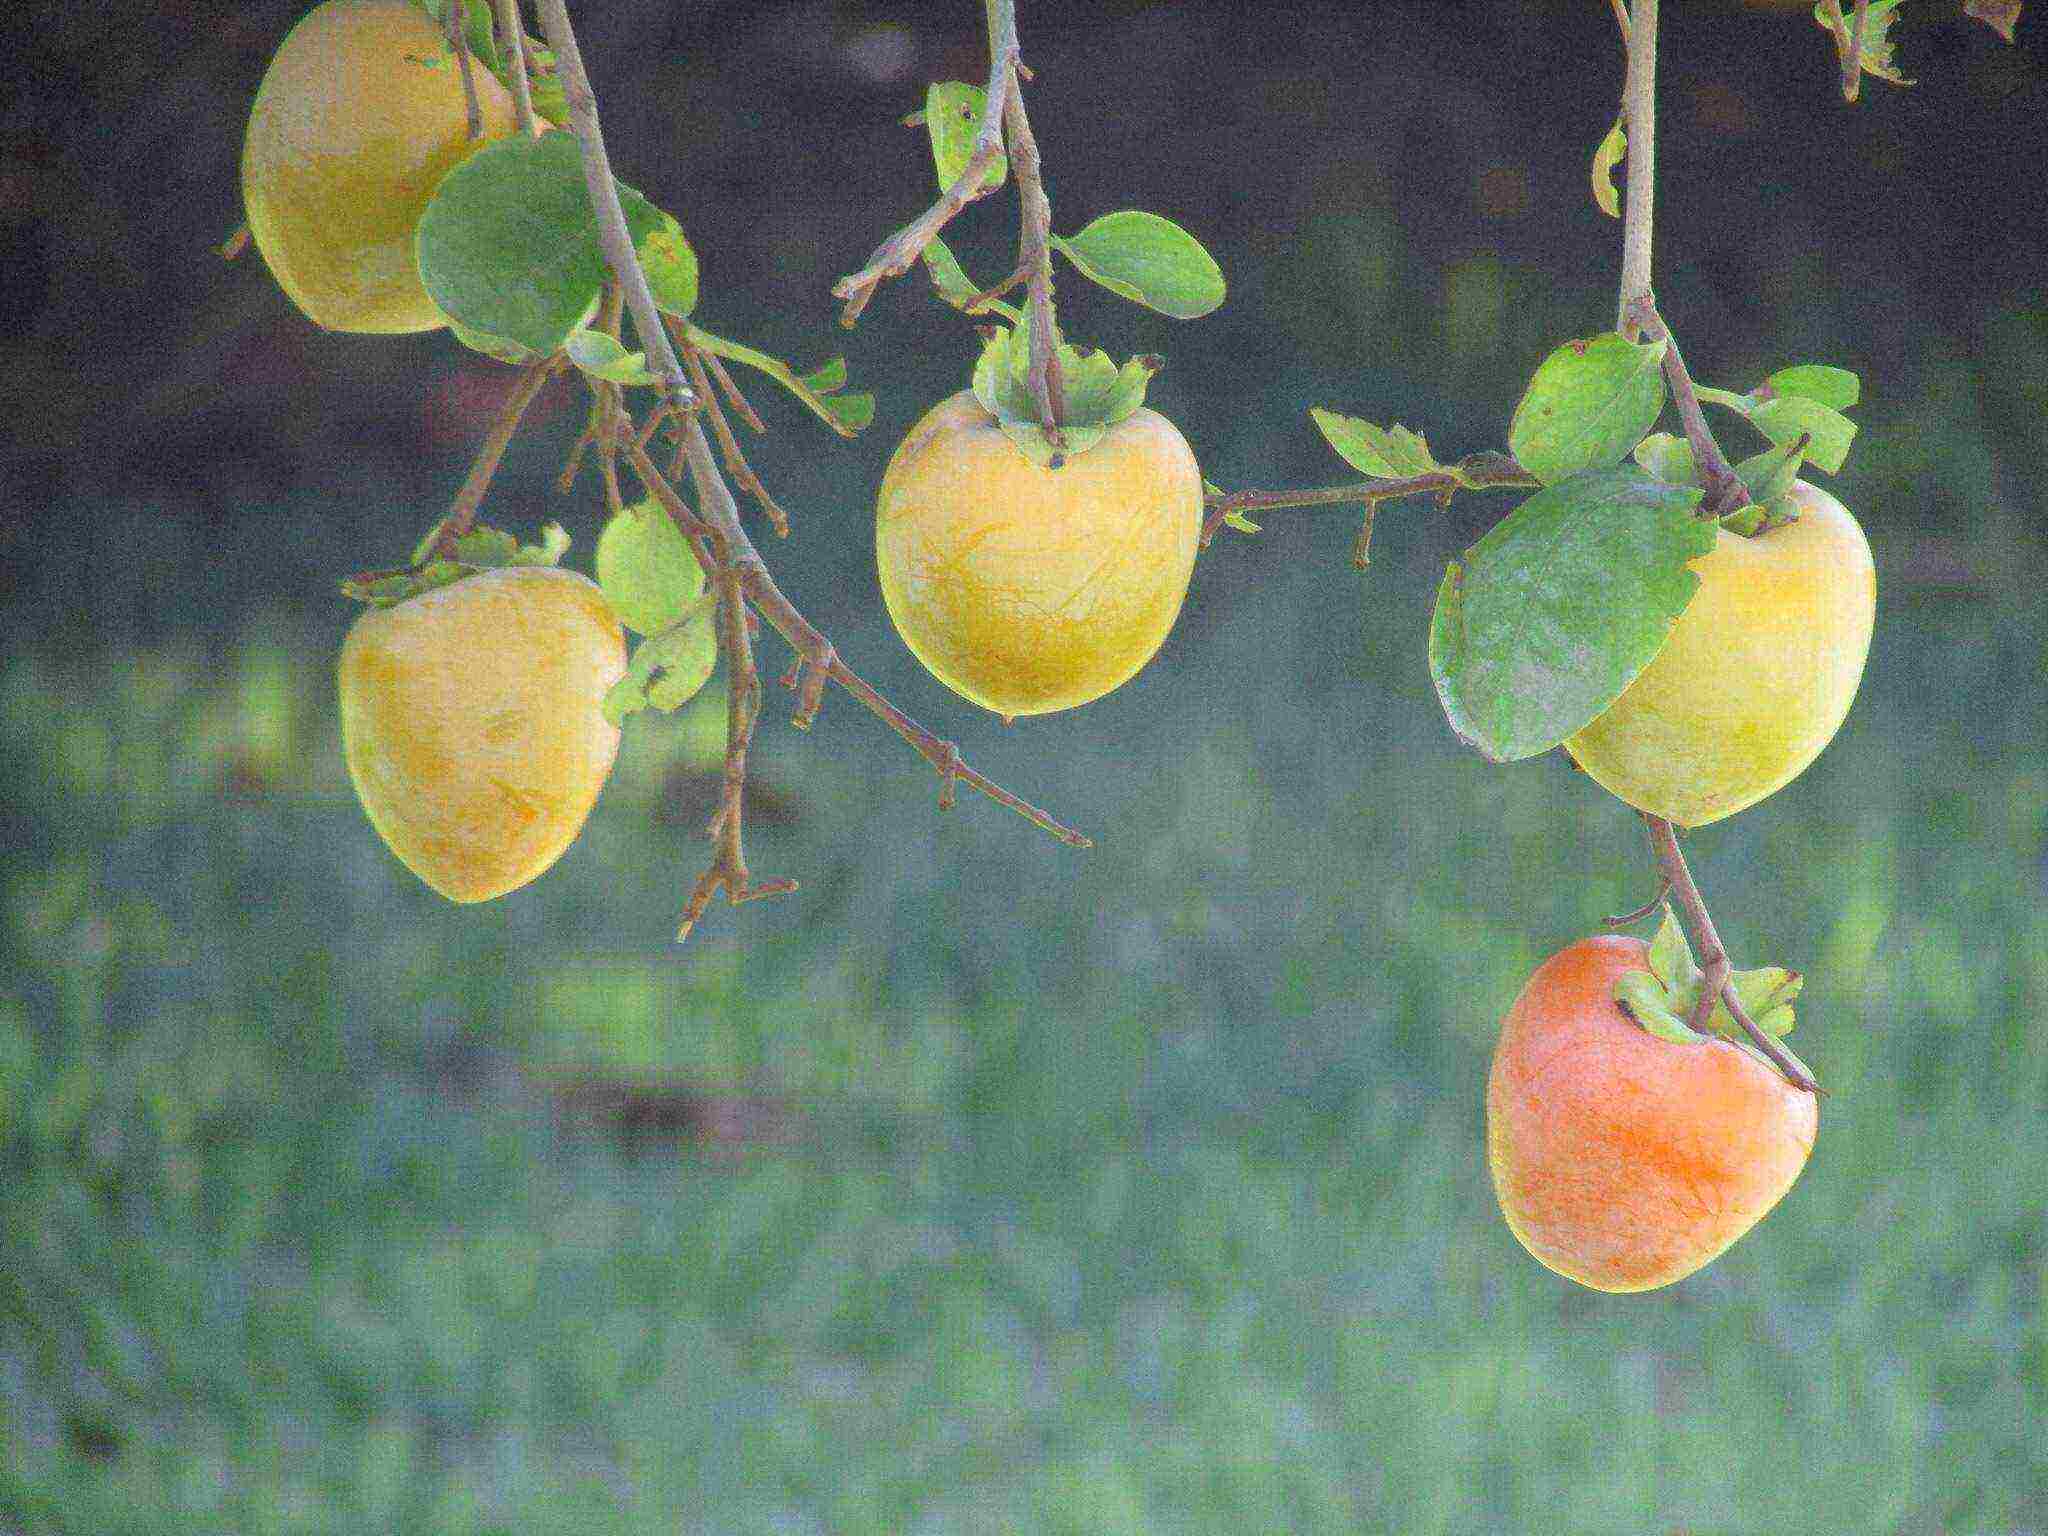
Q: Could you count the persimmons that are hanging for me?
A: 5